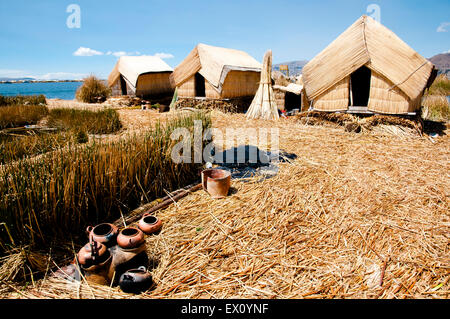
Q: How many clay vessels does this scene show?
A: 6